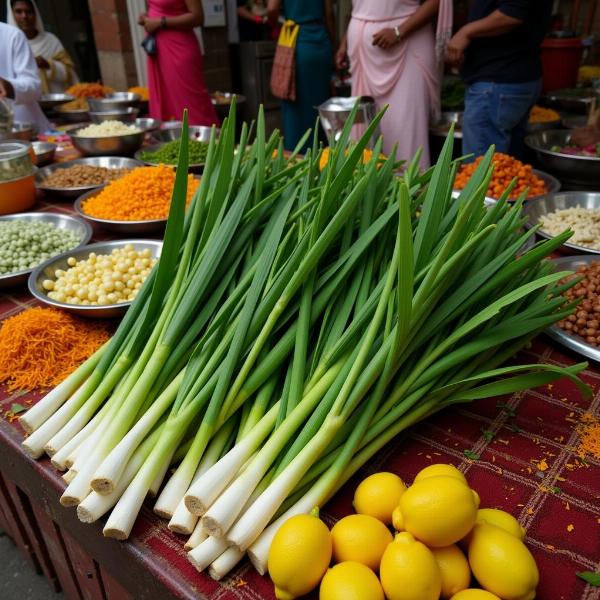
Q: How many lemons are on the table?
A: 11